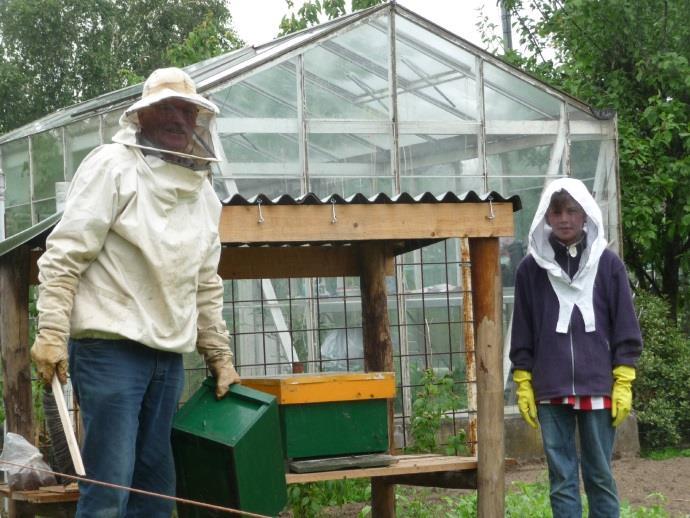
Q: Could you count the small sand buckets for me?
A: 0